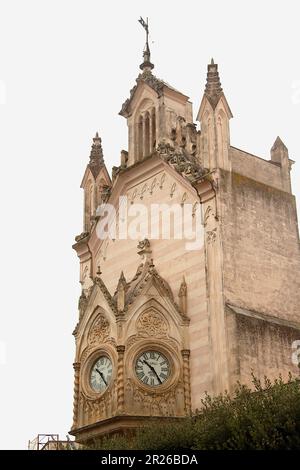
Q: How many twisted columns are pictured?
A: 3